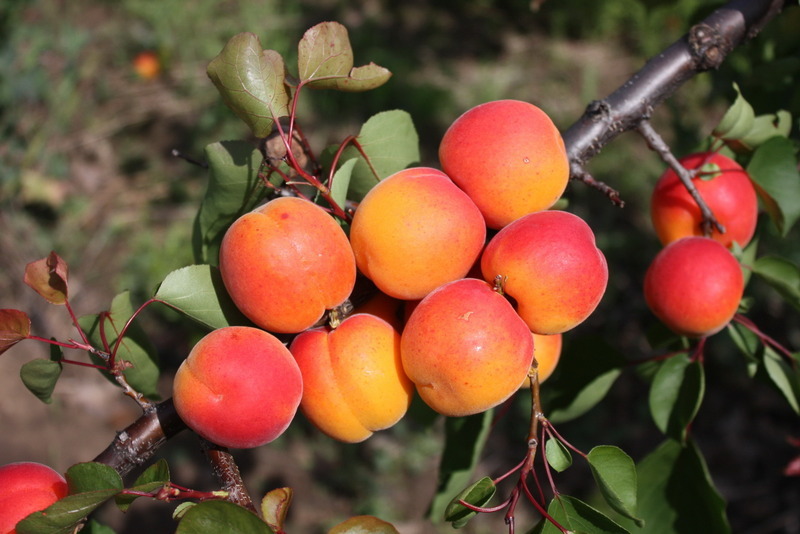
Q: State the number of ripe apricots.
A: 11